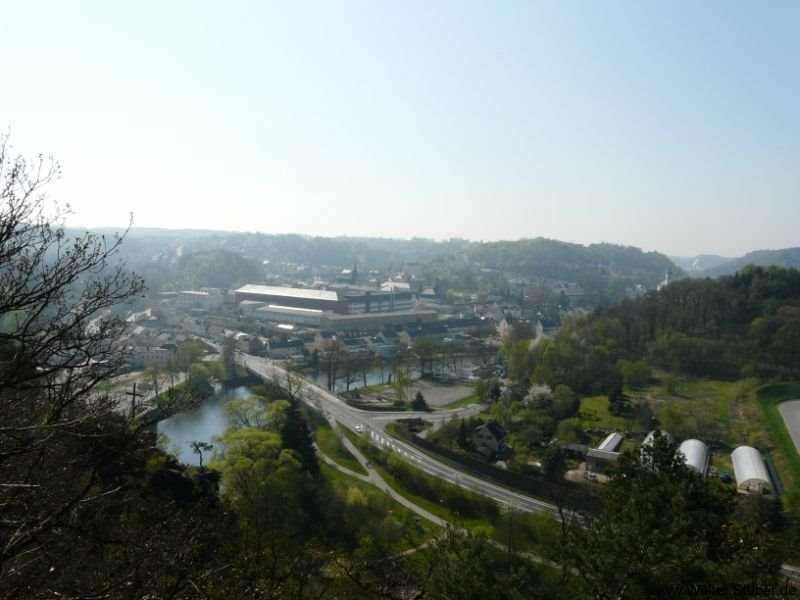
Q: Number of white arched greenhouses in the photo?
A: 3